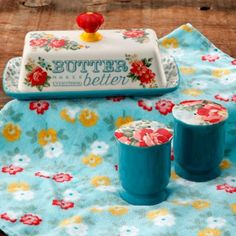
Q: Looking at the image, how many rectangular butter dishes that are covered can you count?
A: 1